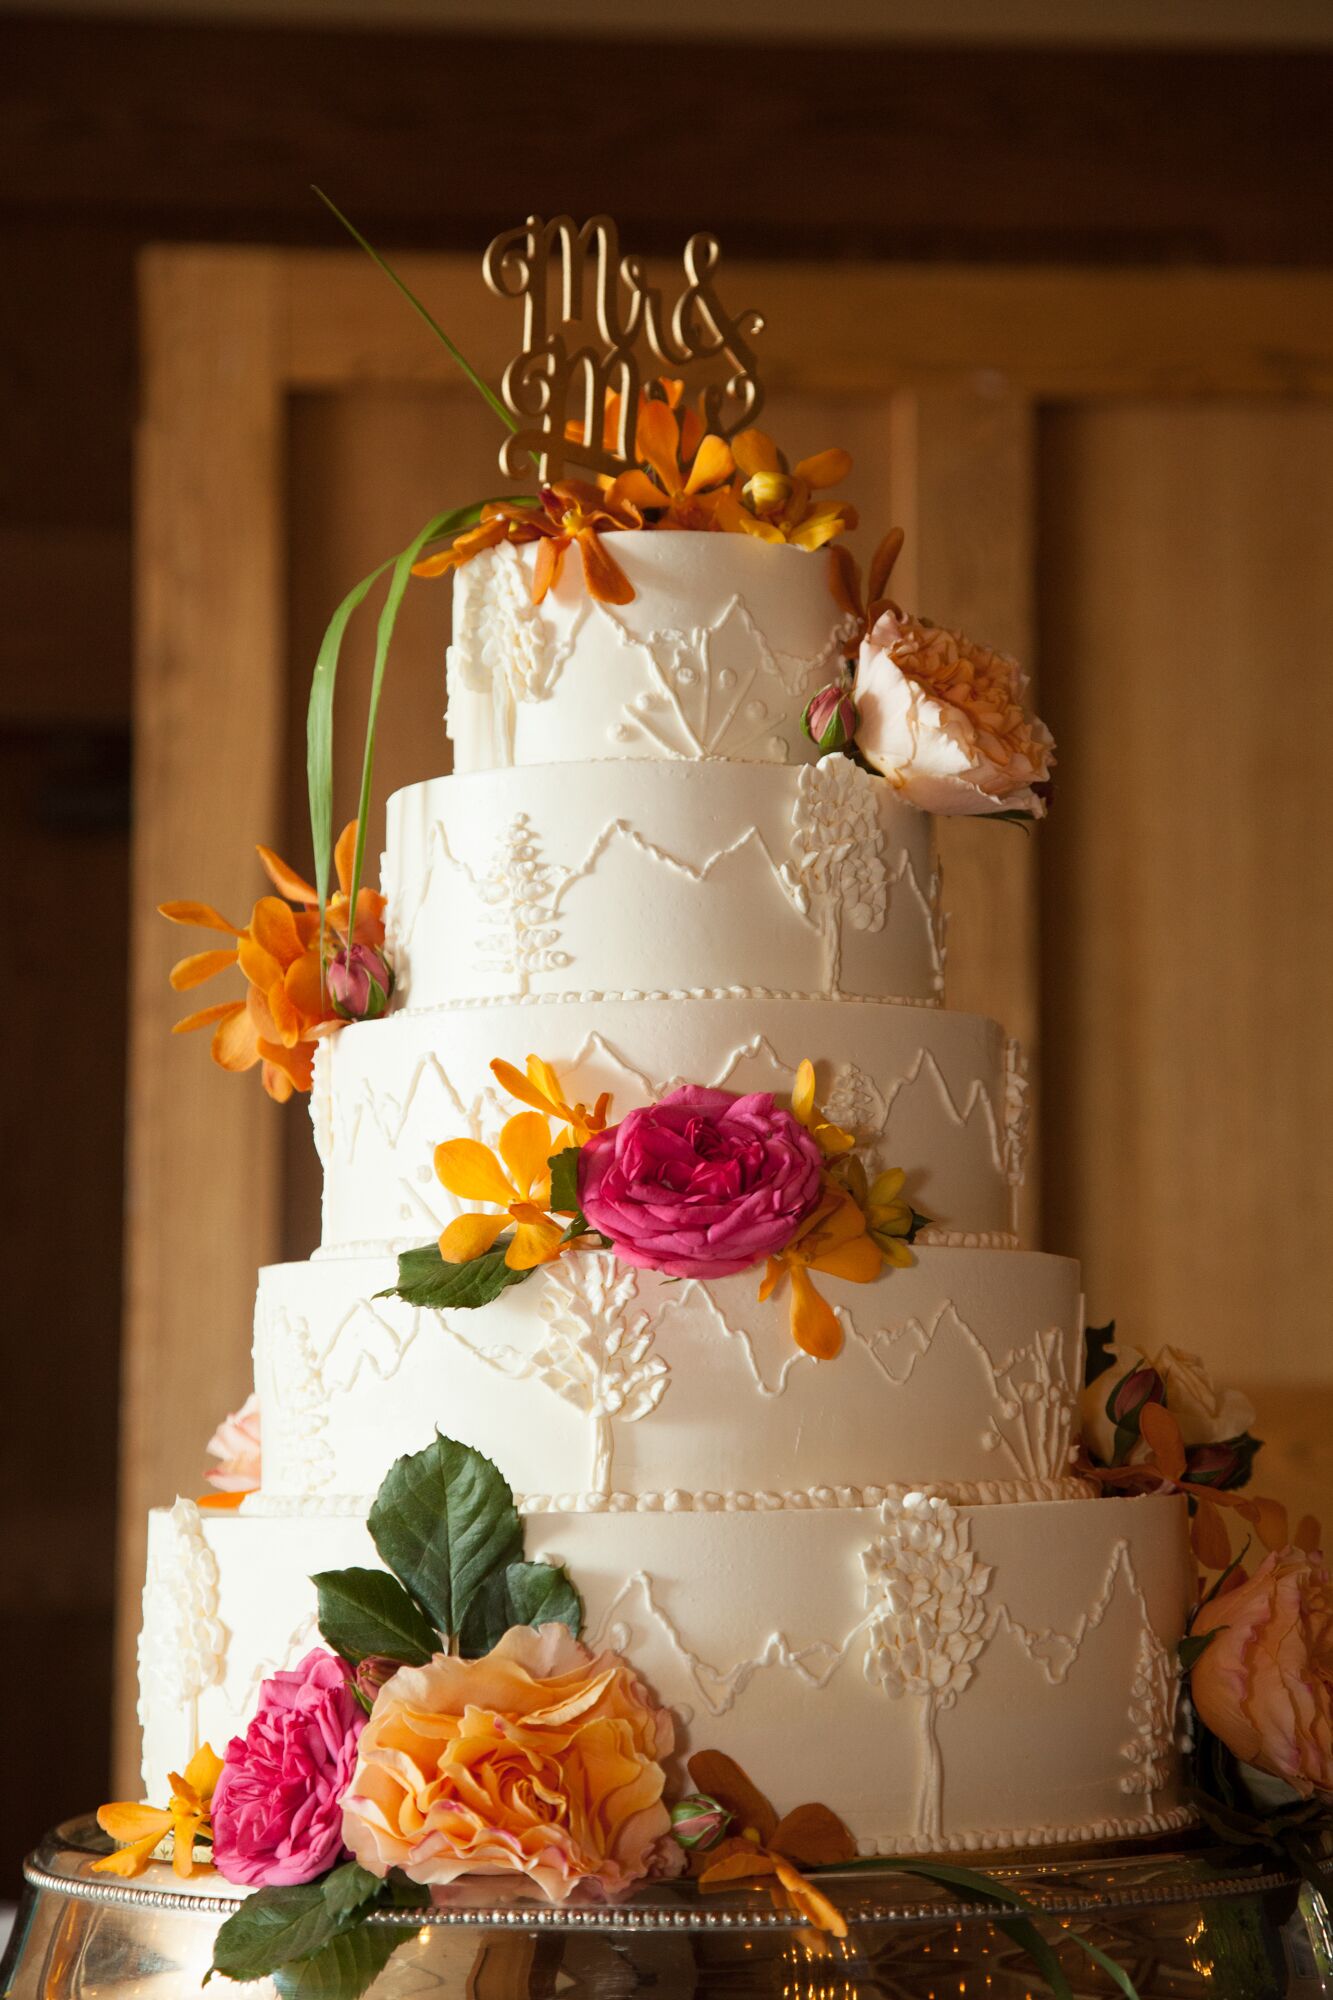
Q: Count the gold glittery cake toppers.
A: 1